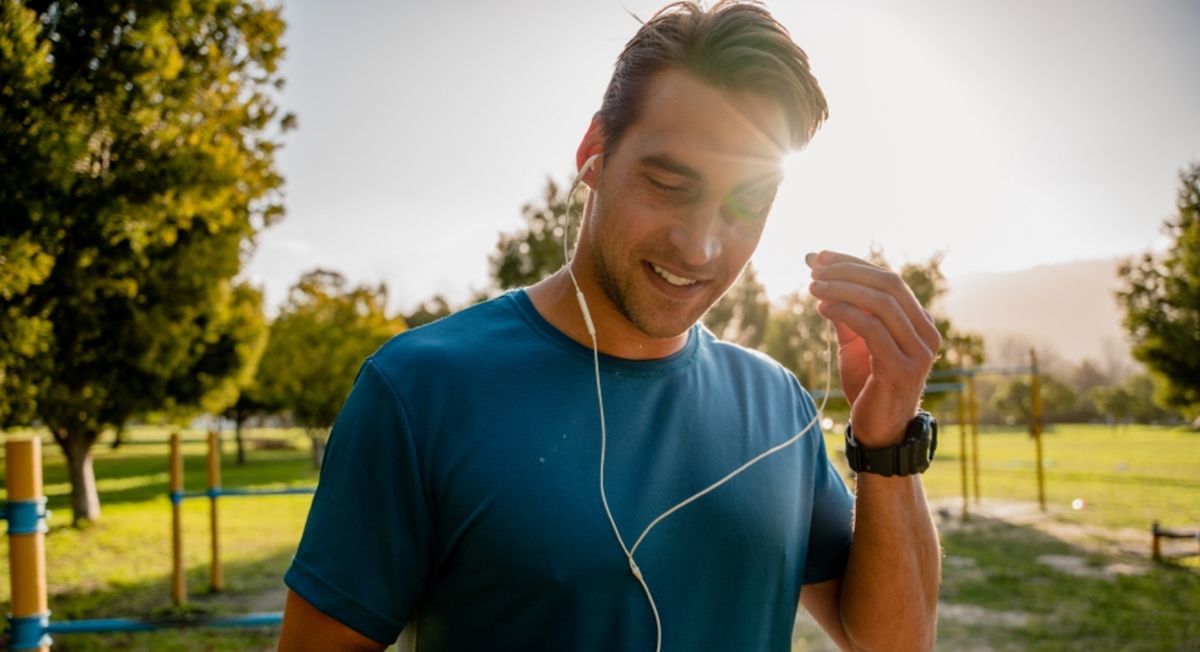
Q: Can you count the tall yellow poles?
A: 6